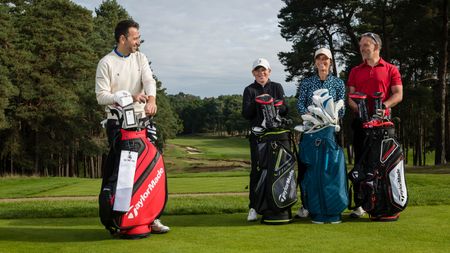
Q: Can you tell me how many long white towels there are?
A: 1